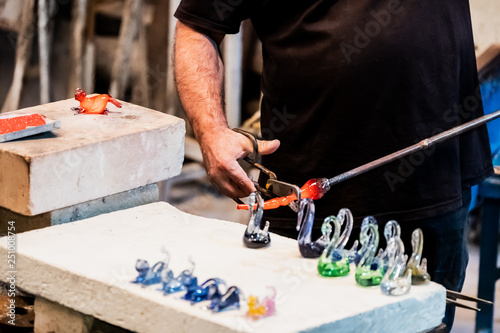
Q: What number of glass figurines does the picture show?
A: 15